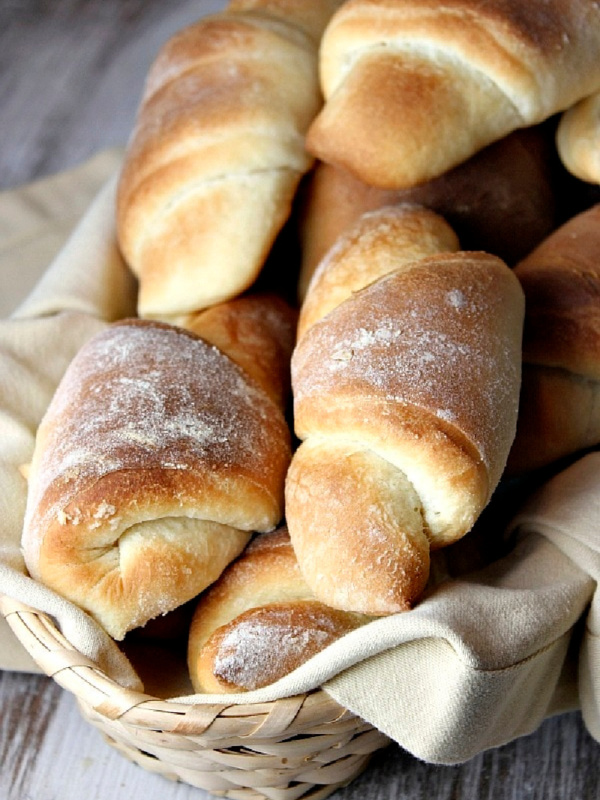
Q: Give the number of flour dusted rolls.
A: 3